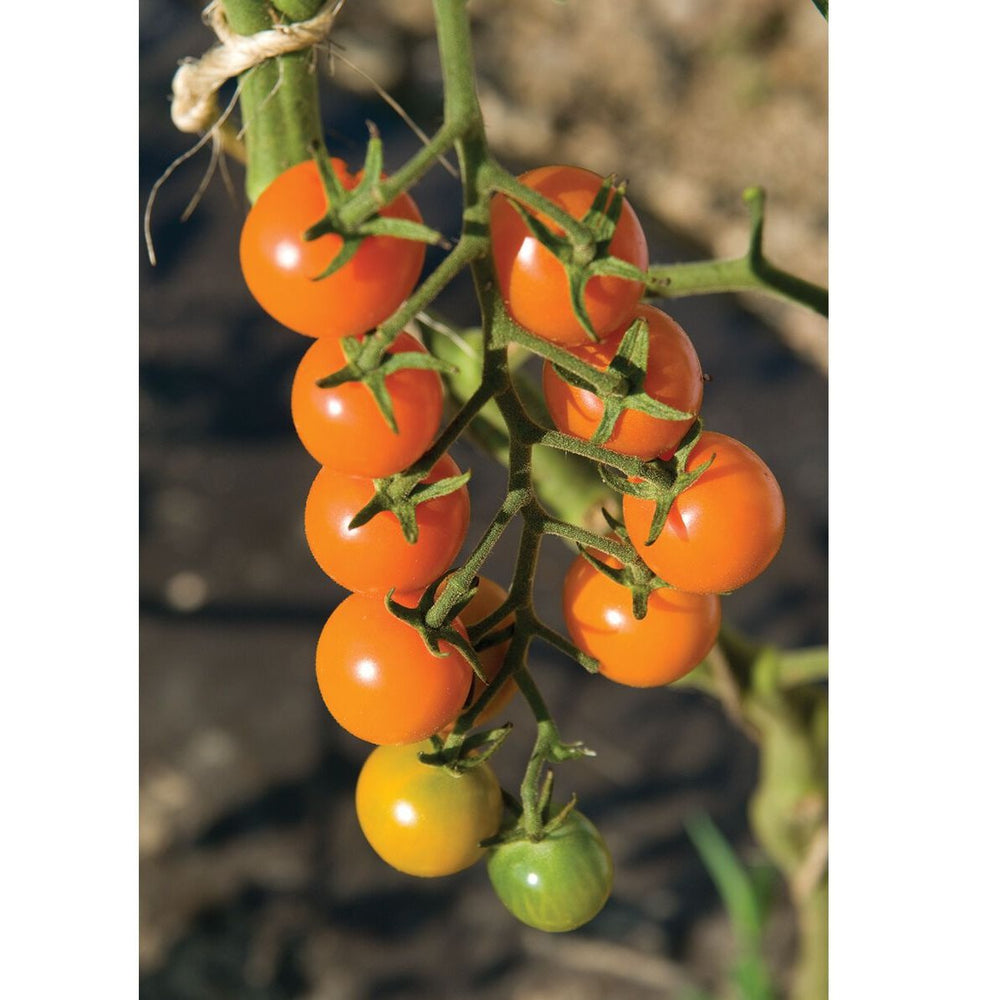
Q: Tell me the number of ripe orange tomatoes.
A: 9